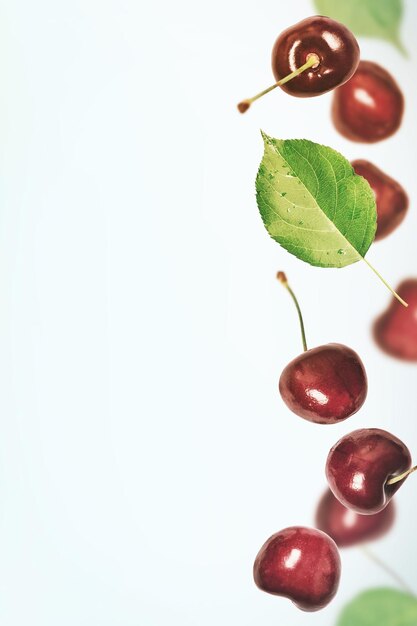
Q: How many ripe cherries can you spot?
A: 8